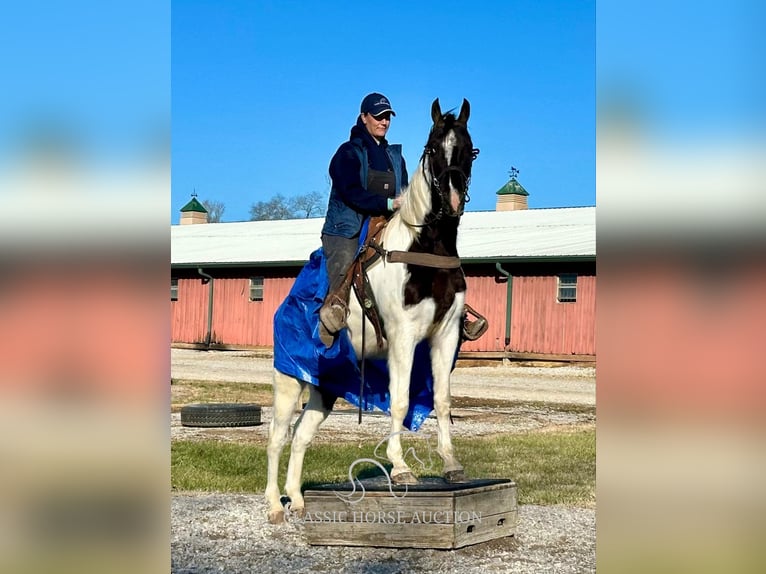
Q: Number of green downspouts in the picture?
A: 2